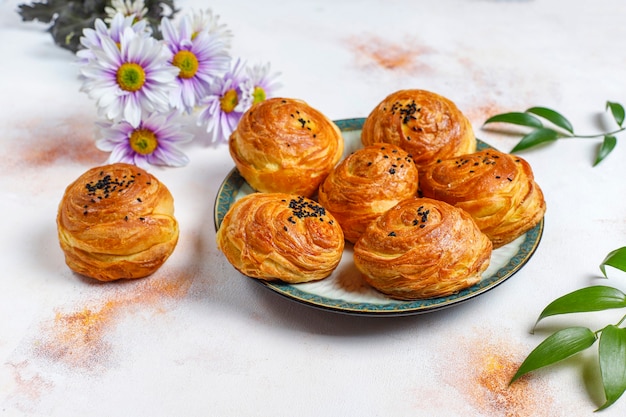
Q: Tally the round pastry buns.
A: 7